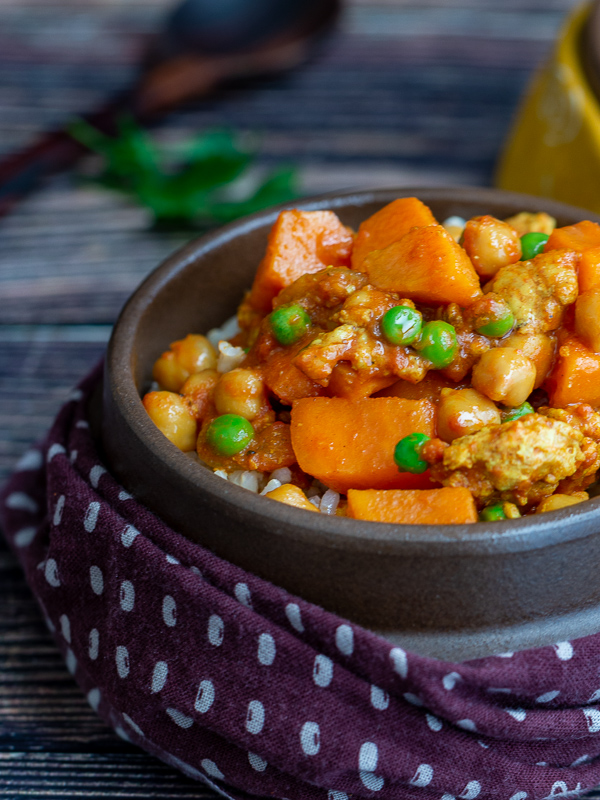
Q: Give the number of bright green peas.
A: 9